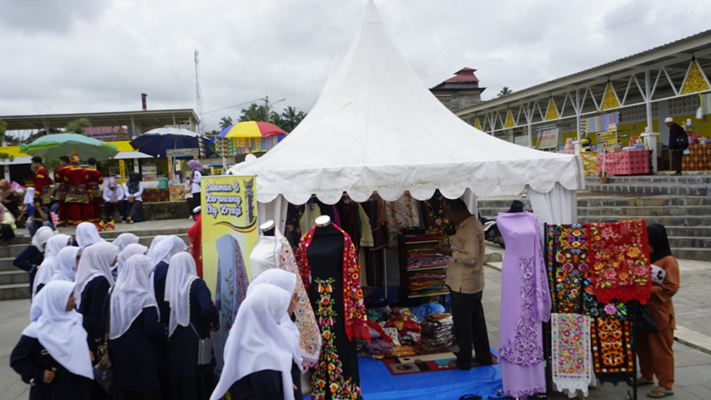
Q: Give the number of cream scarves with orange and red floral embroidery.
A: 2